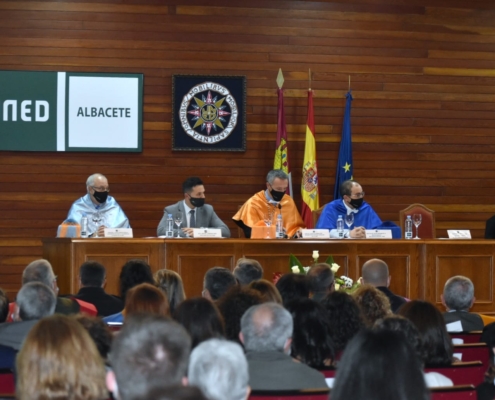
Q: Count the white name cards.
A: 5